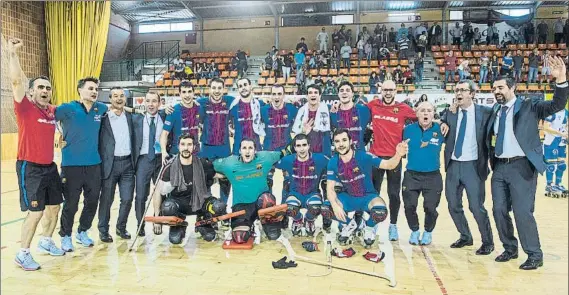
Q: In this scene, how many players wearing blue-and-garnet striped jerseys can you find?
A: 8